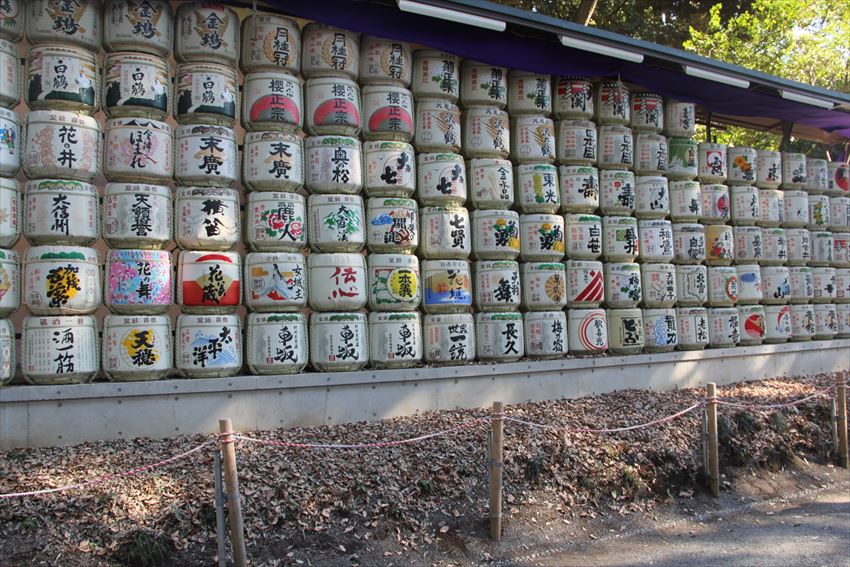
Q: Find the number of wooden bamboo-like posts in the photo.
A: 4